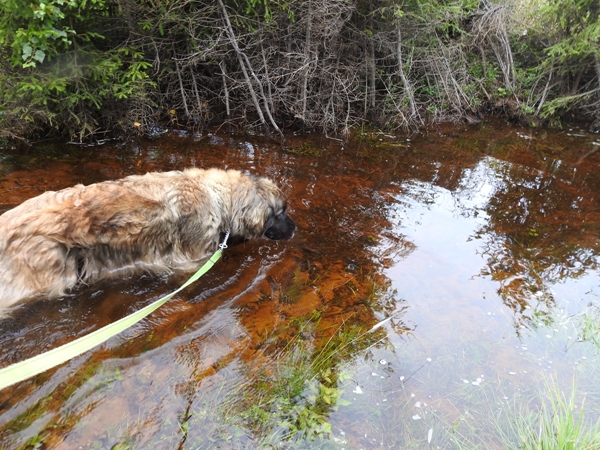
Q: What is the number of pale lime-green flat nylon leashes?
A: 1